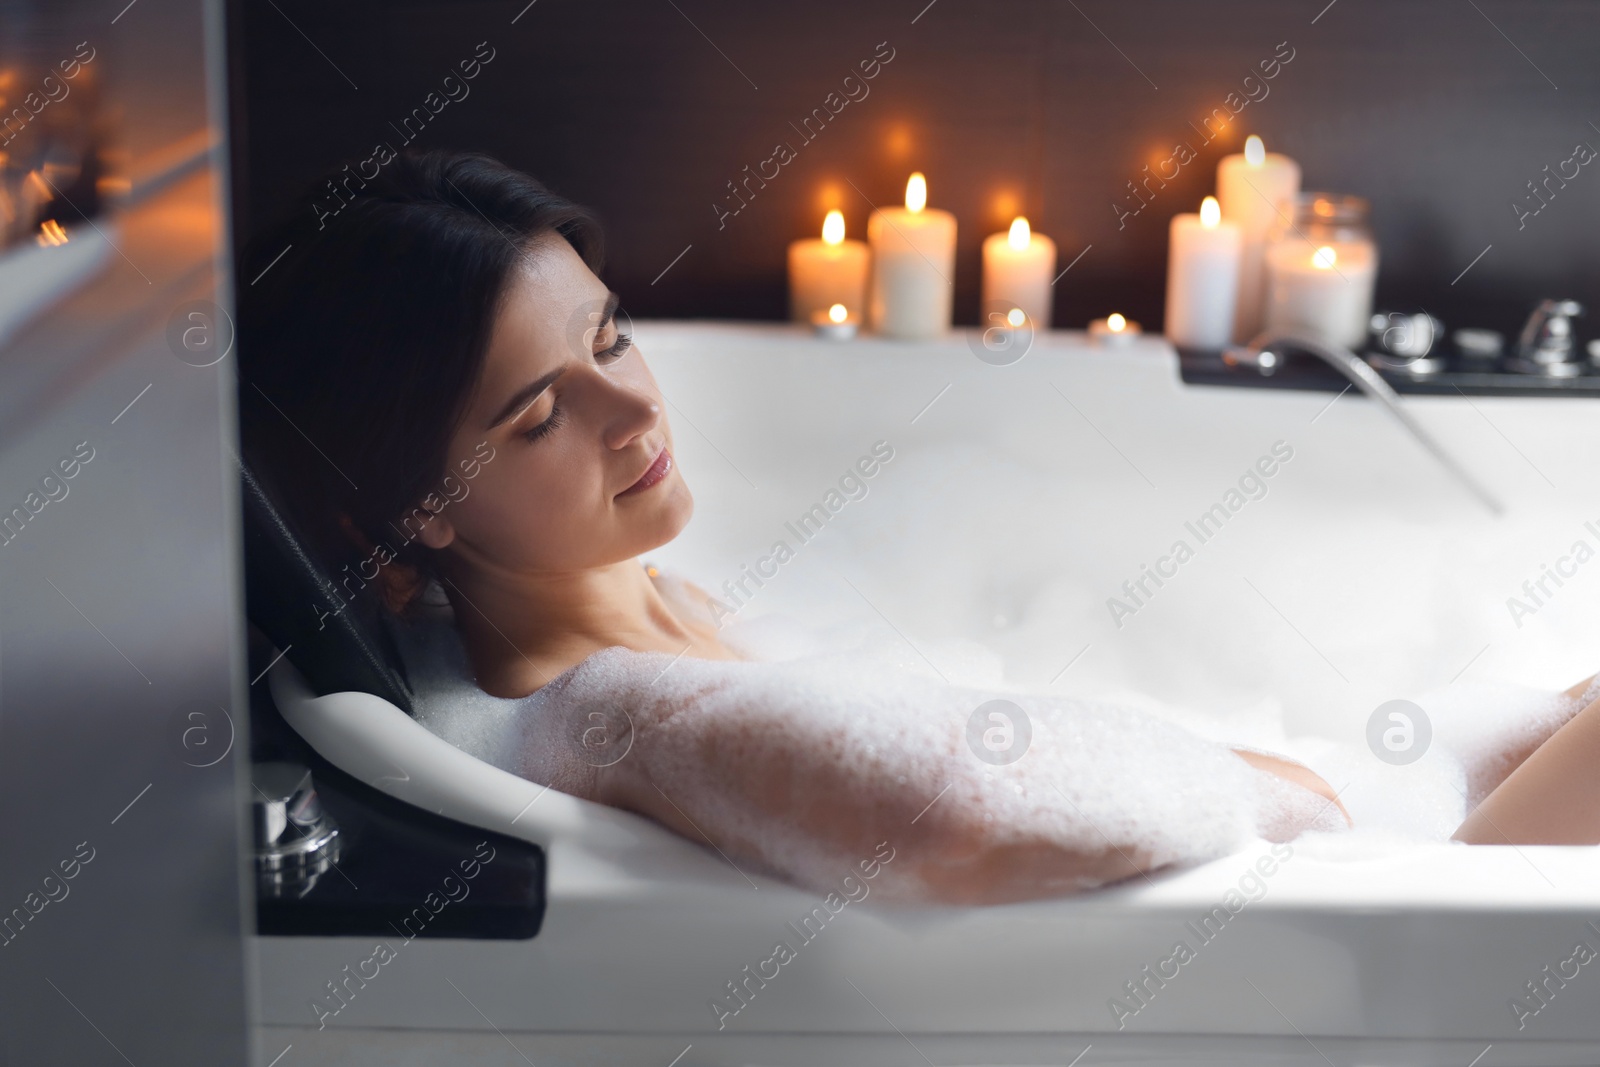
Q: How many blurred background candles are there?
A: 9